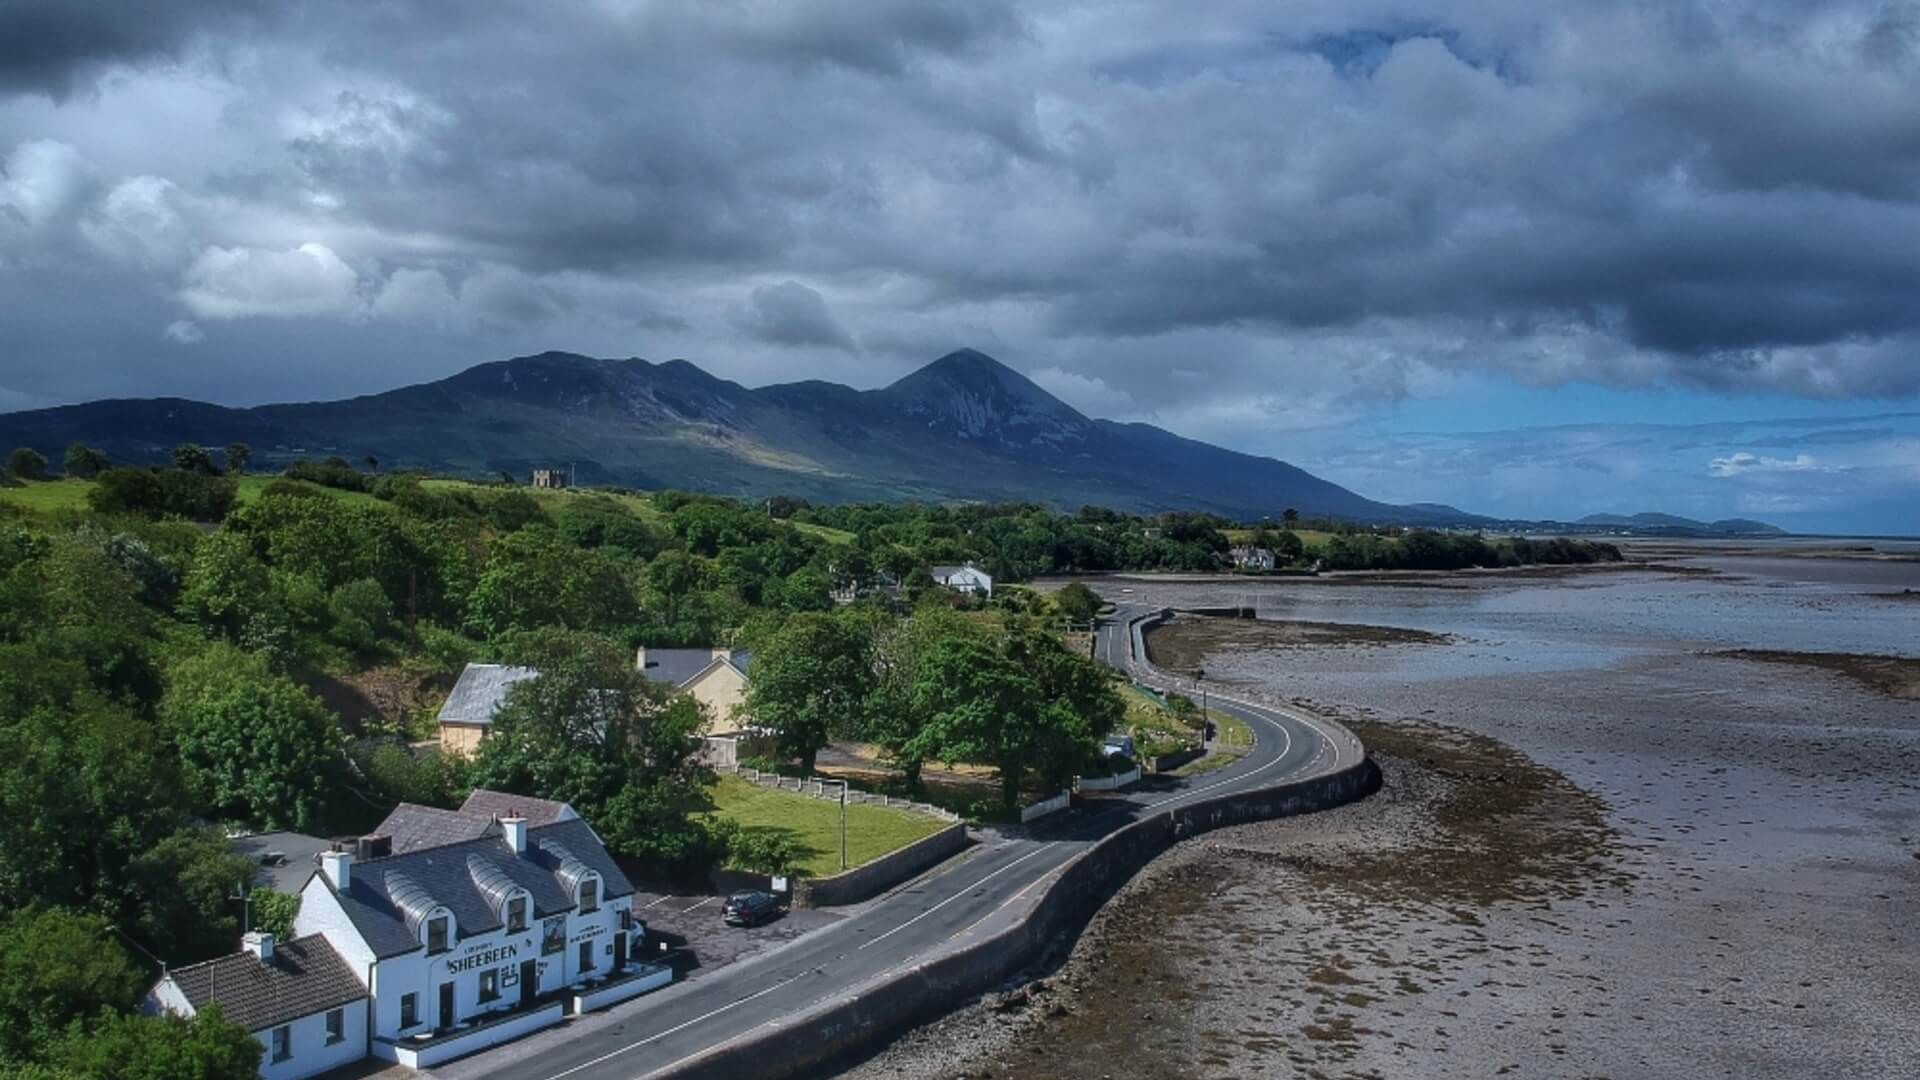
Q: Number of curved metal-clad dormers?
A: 3